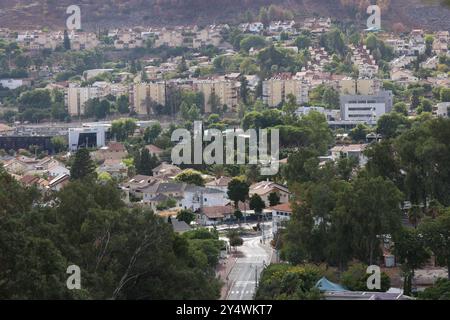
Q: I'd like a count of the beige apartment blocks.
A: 5